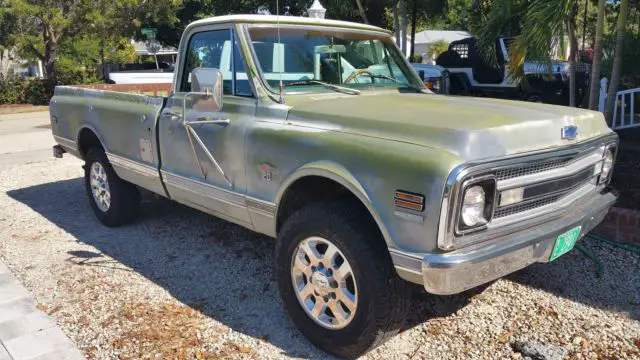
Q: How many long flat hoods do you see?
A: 1